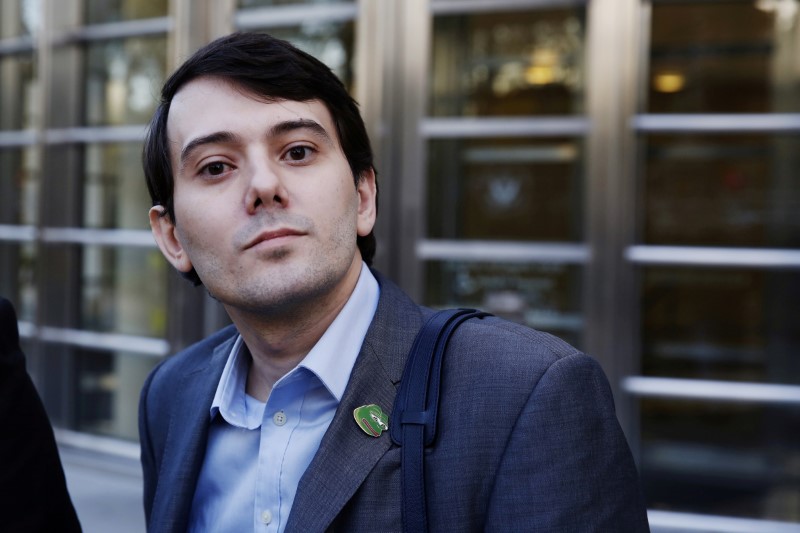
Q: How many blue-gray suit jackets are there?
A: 1